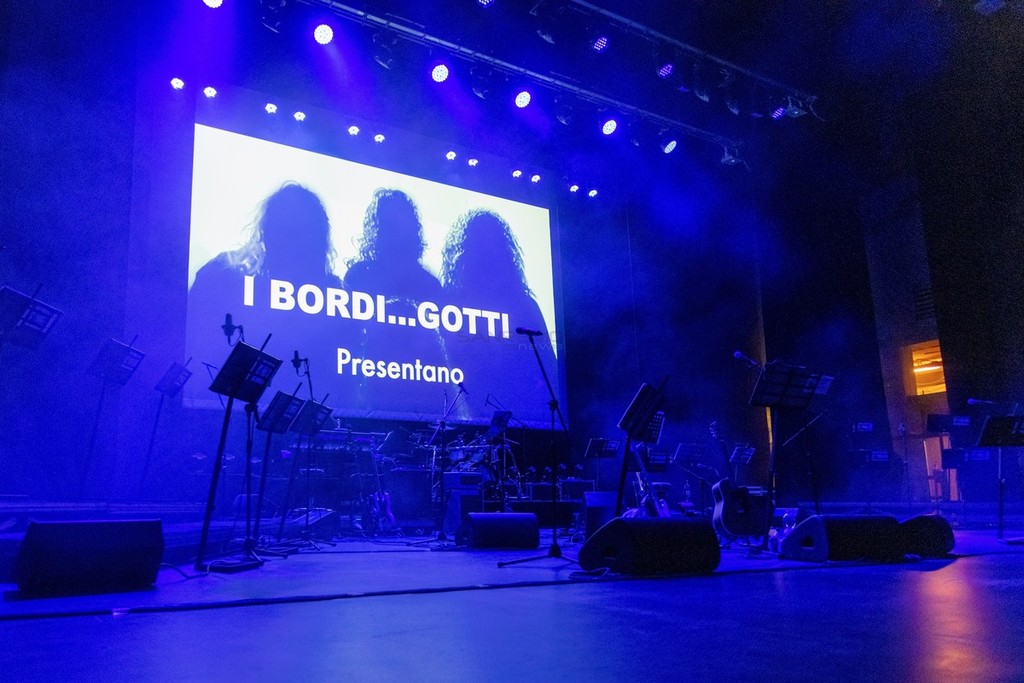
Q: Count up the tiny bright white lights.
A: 12